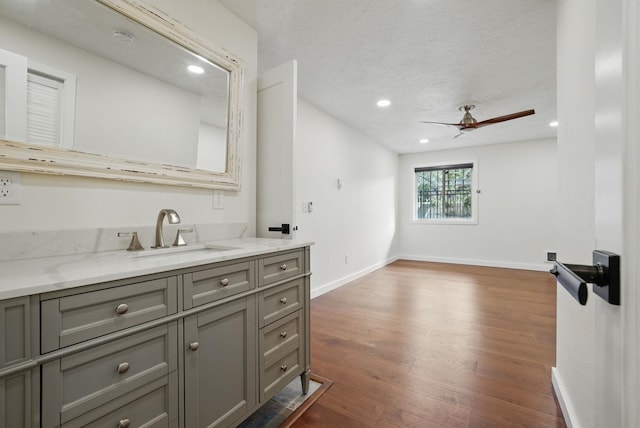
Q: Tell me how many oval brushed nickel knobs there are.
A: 9